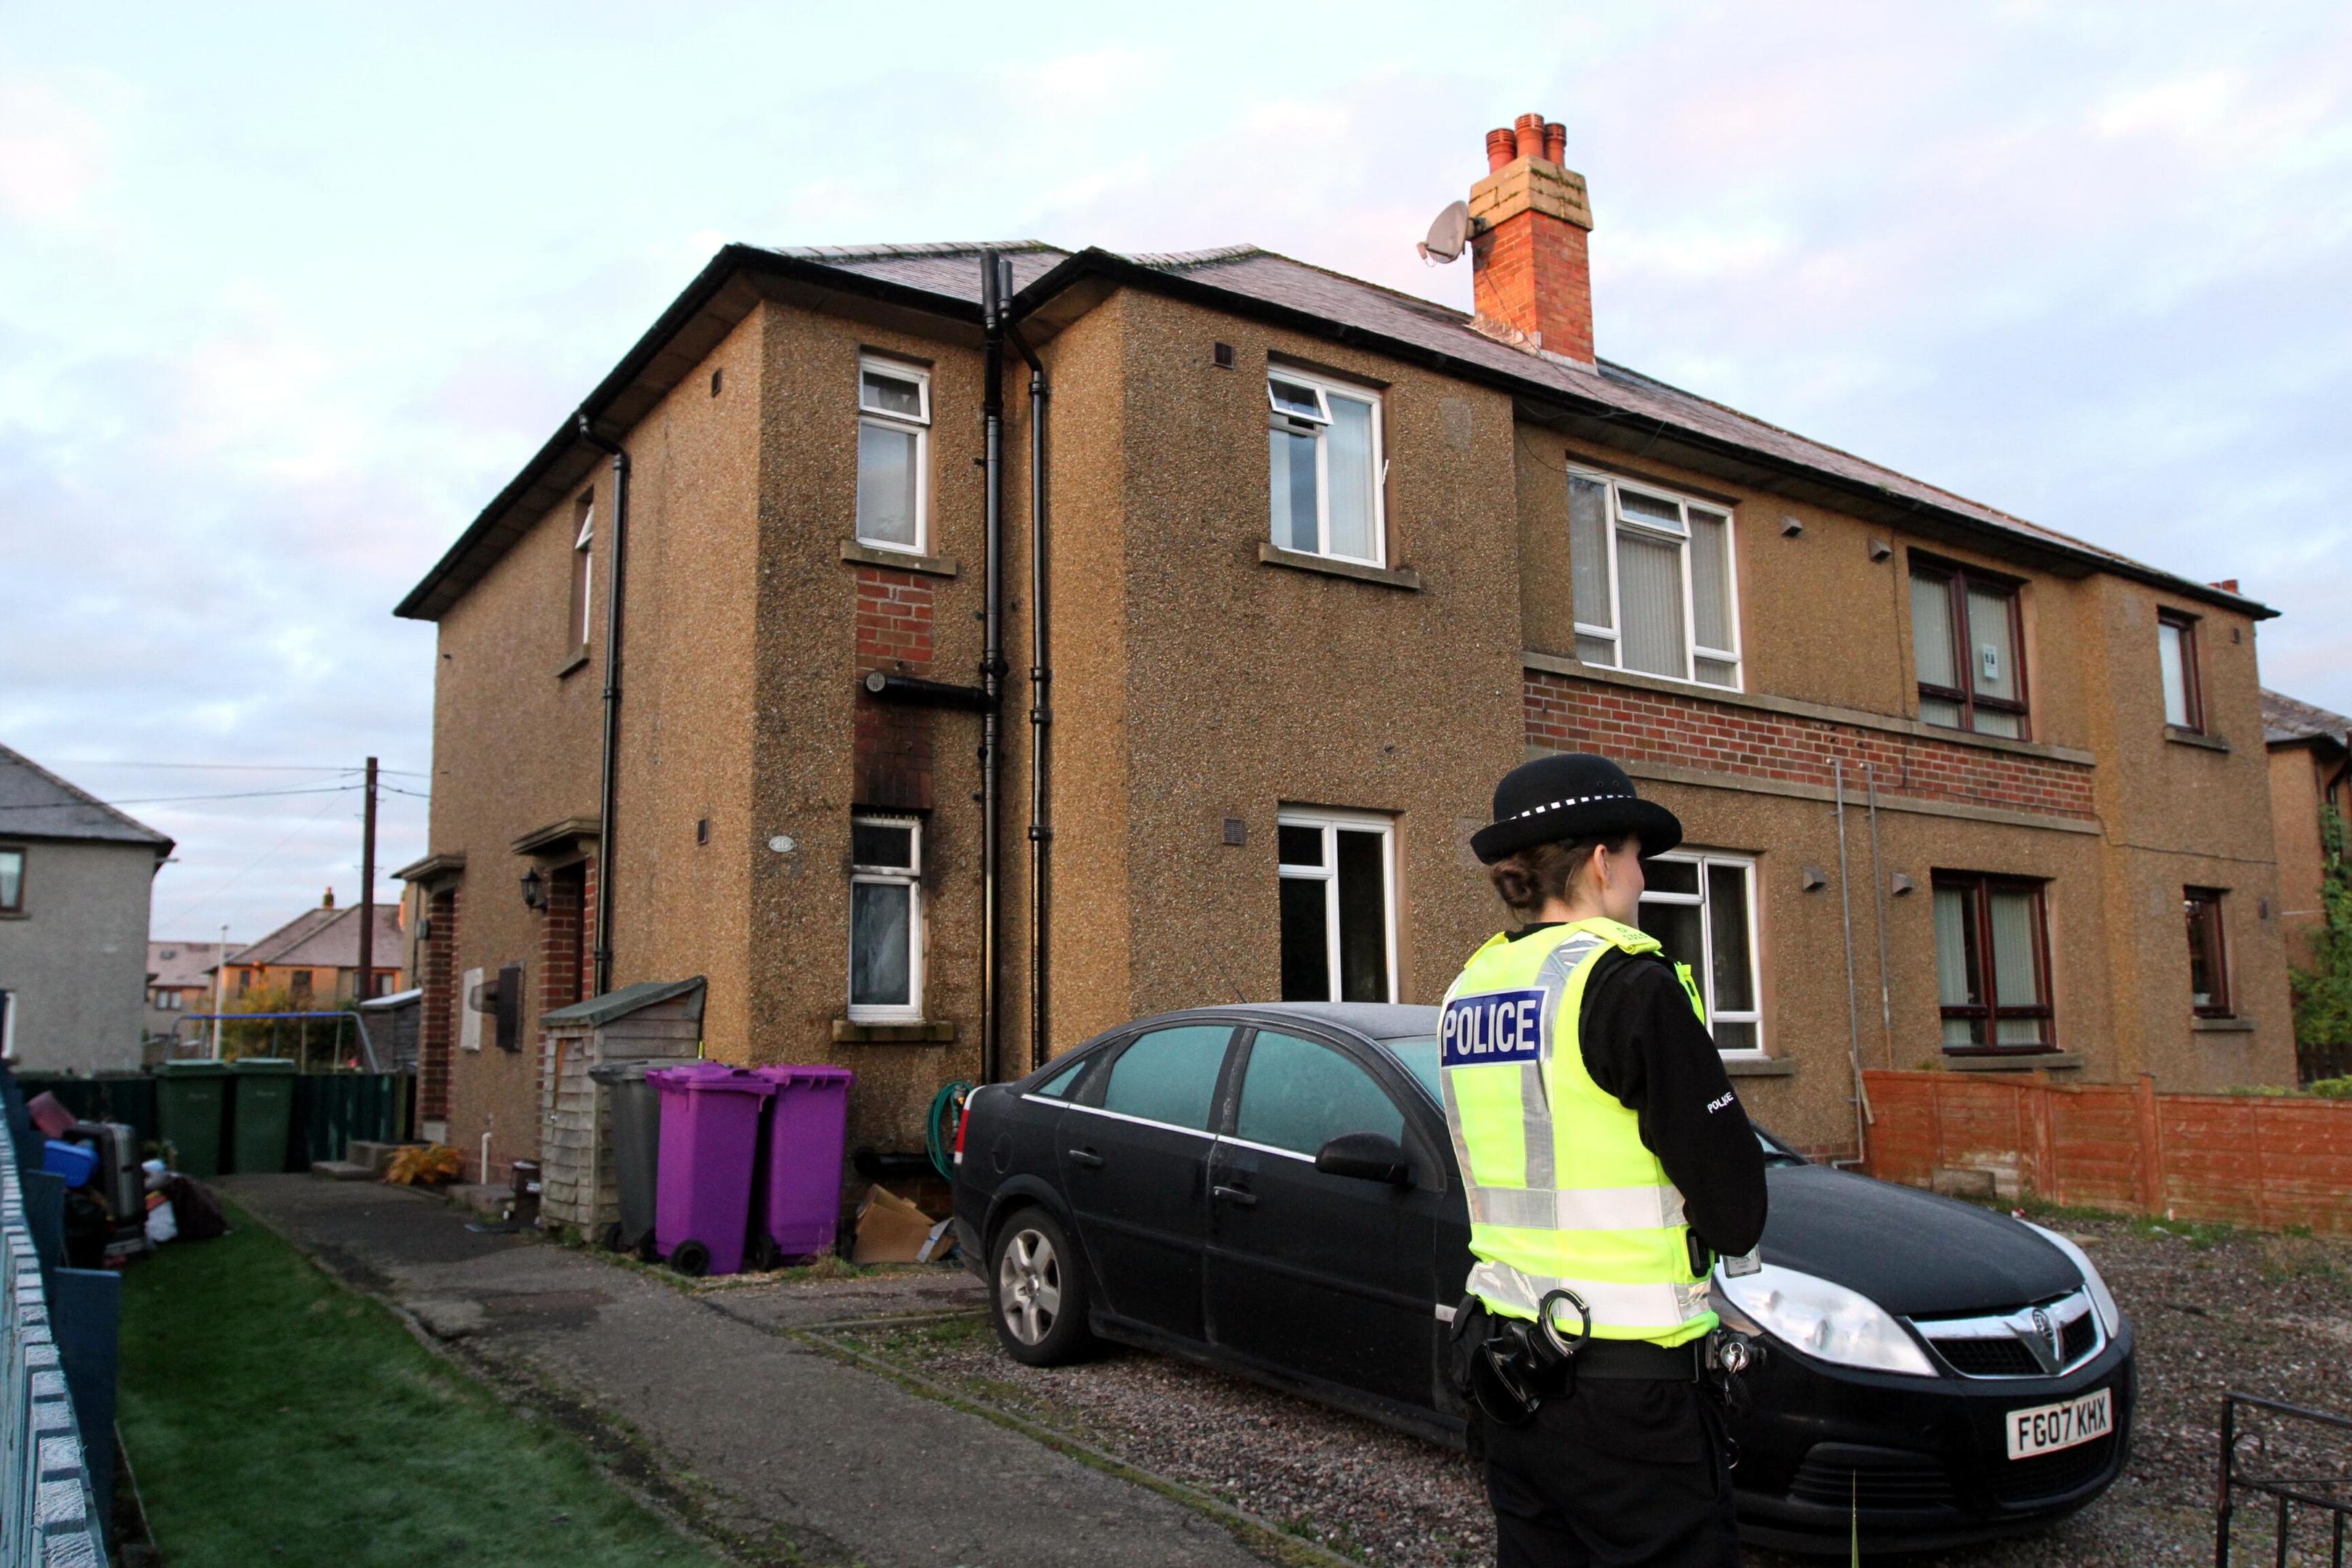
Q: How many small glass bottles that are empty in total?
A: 0